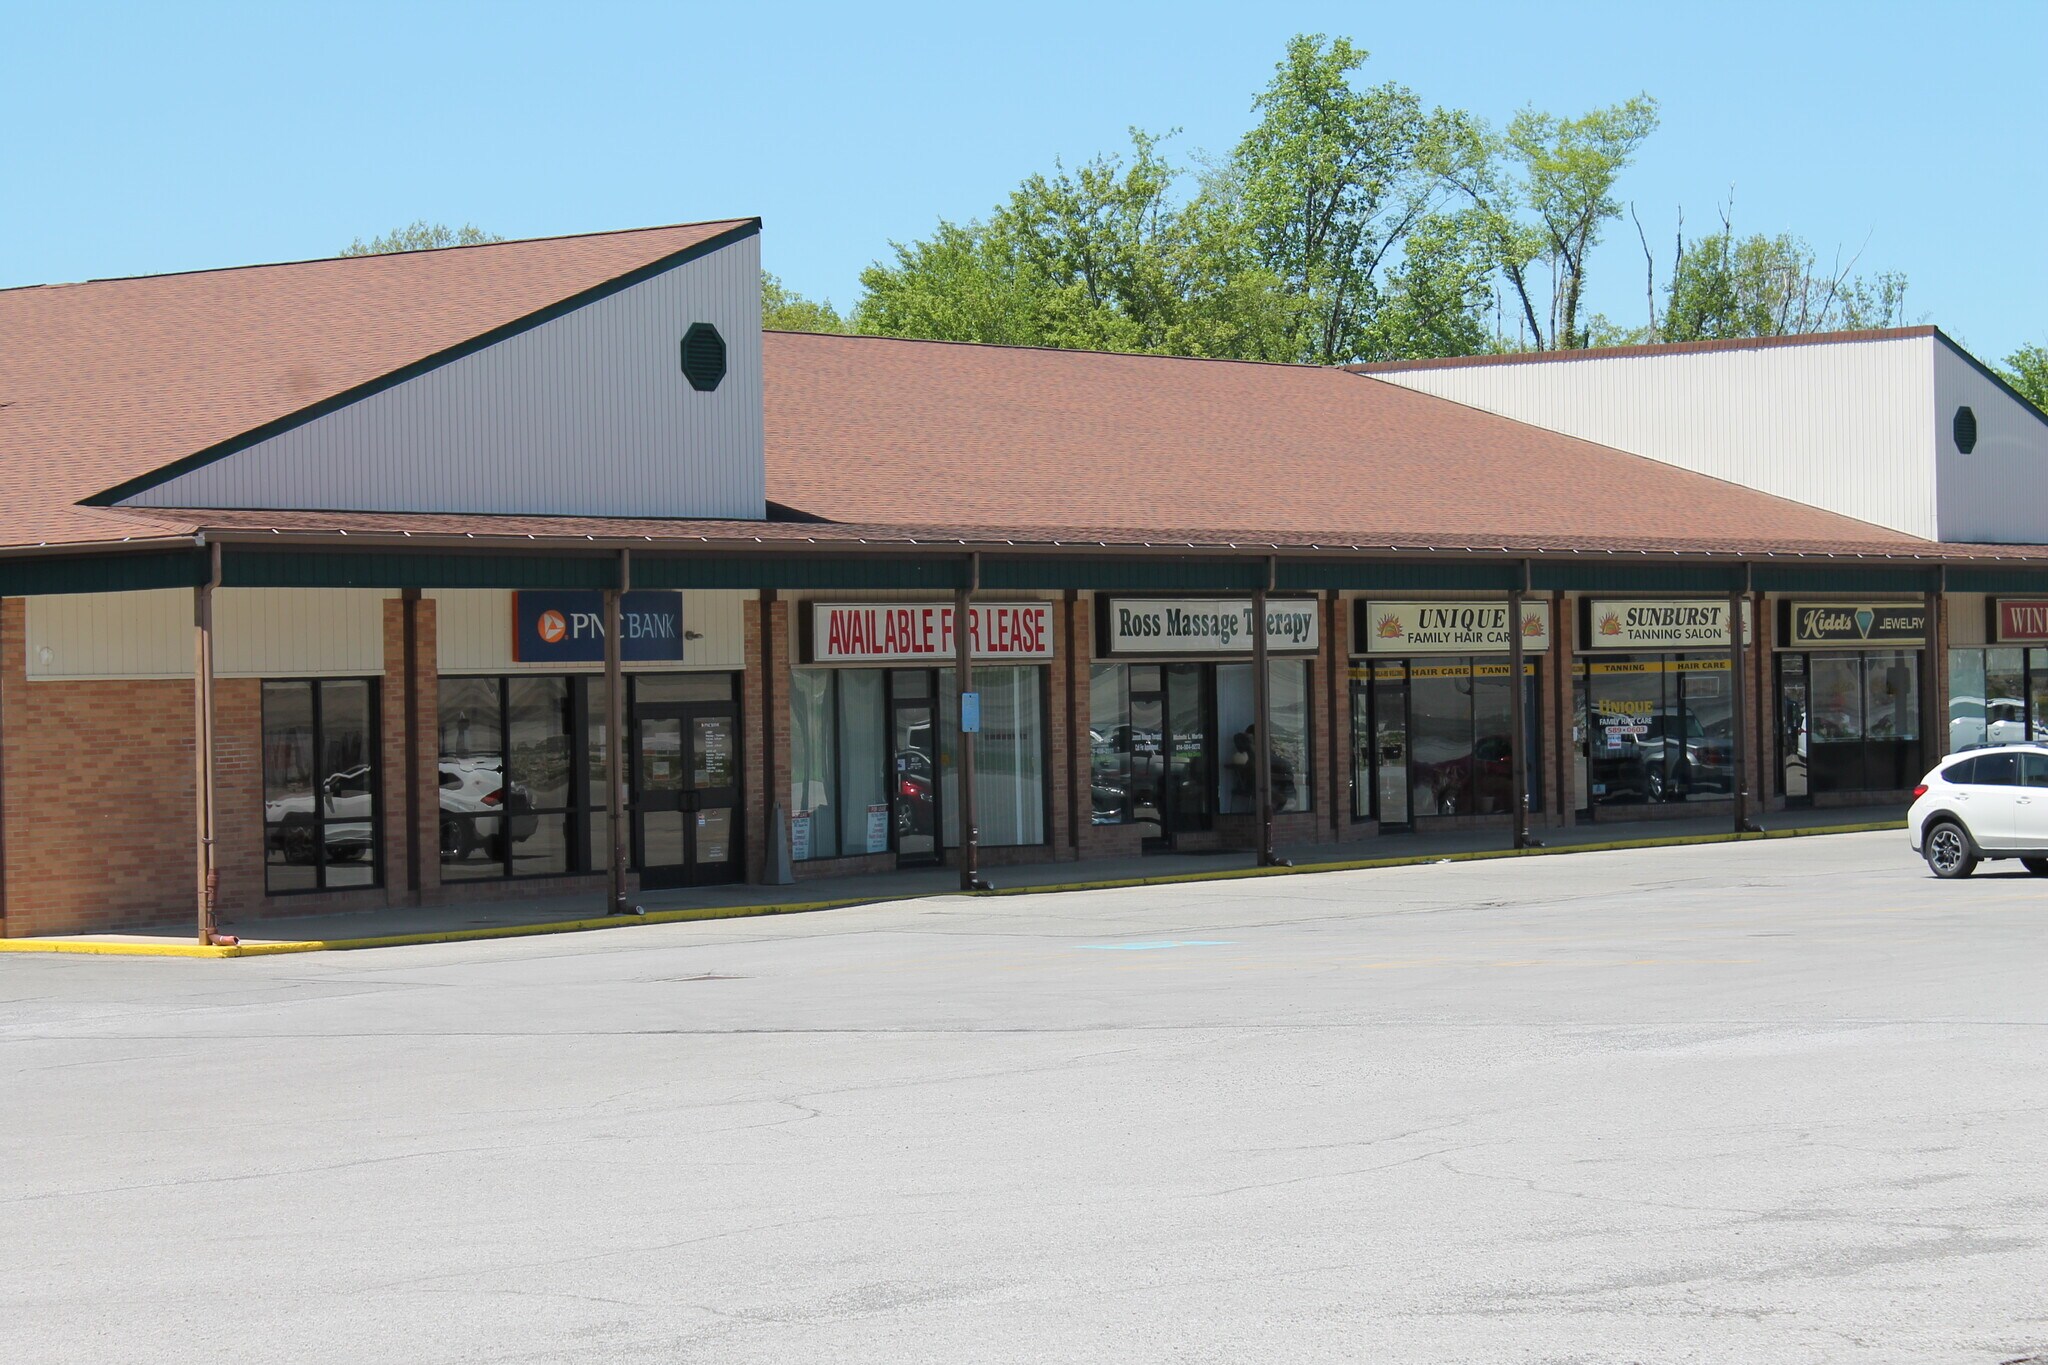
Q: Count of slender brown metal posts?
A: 7